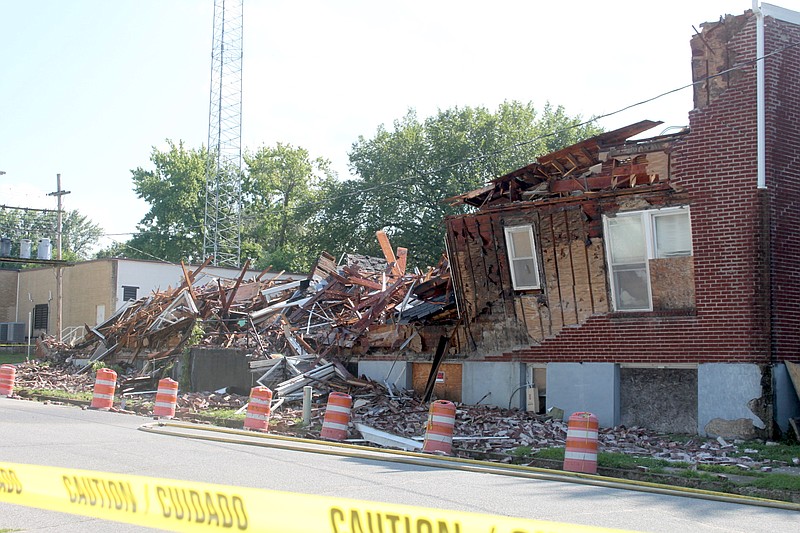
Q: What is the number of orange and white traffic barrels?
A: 7